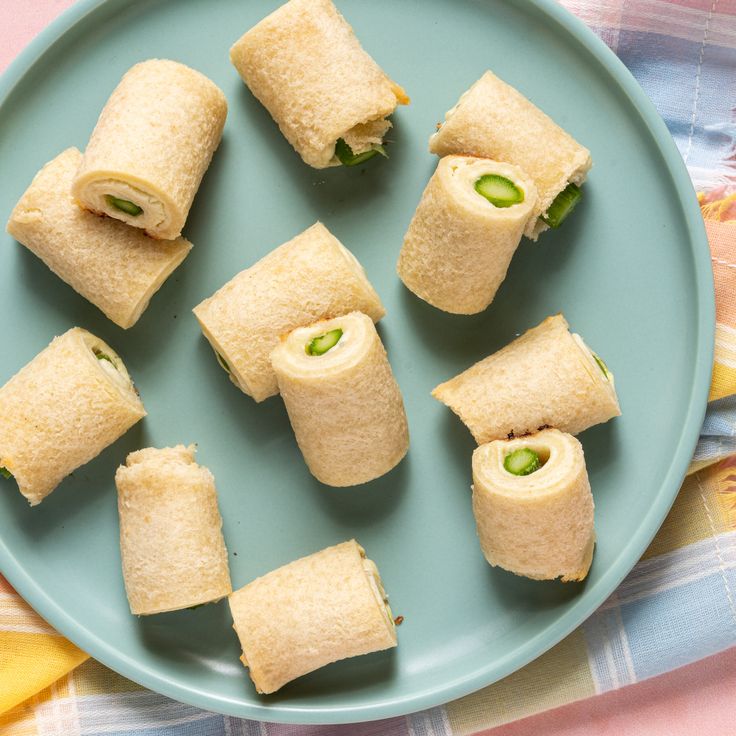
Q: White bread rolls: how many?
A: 12